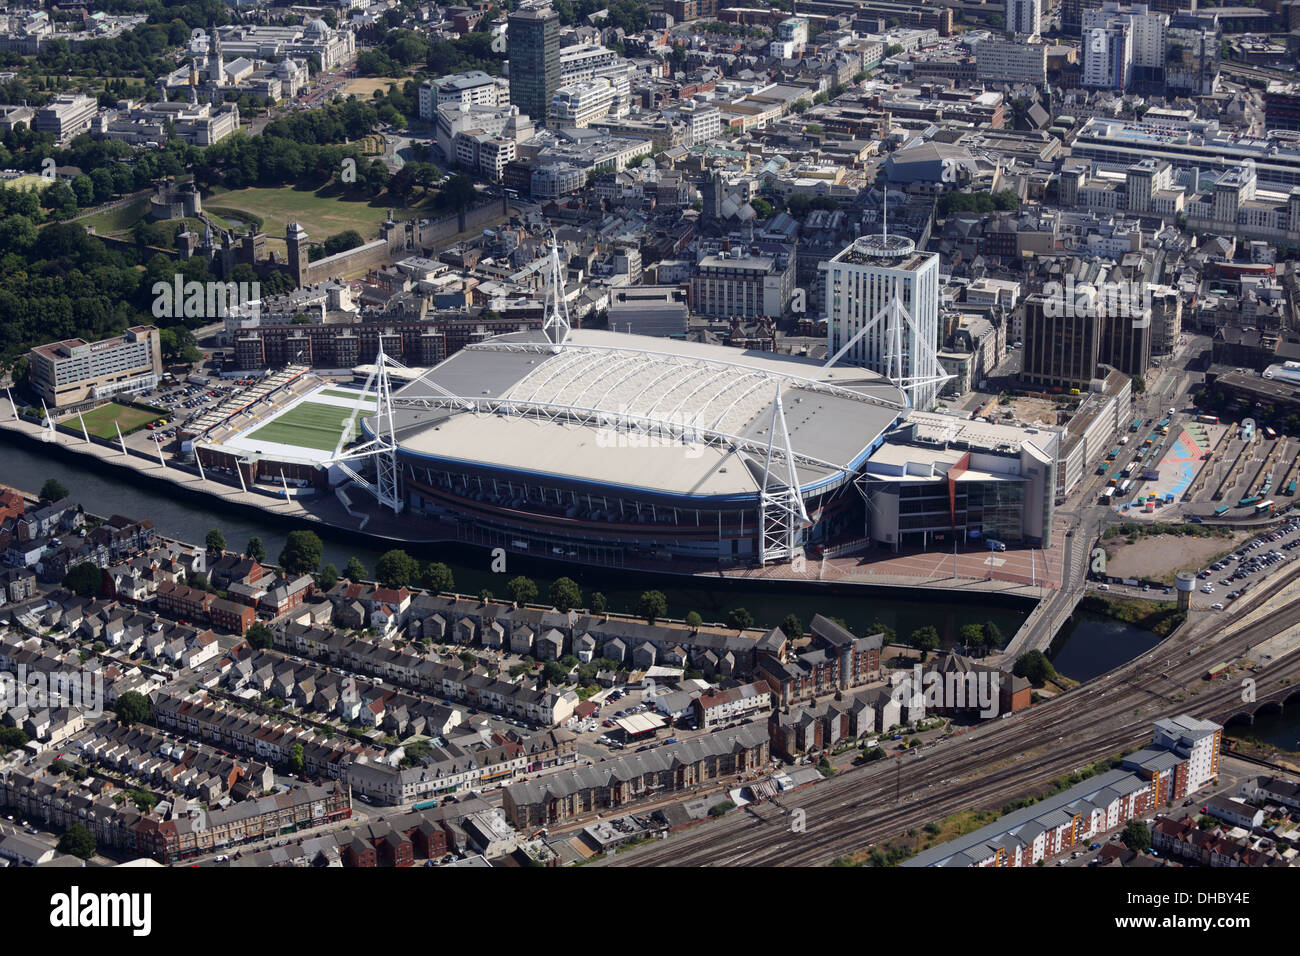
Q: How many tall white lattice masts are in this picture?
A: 4